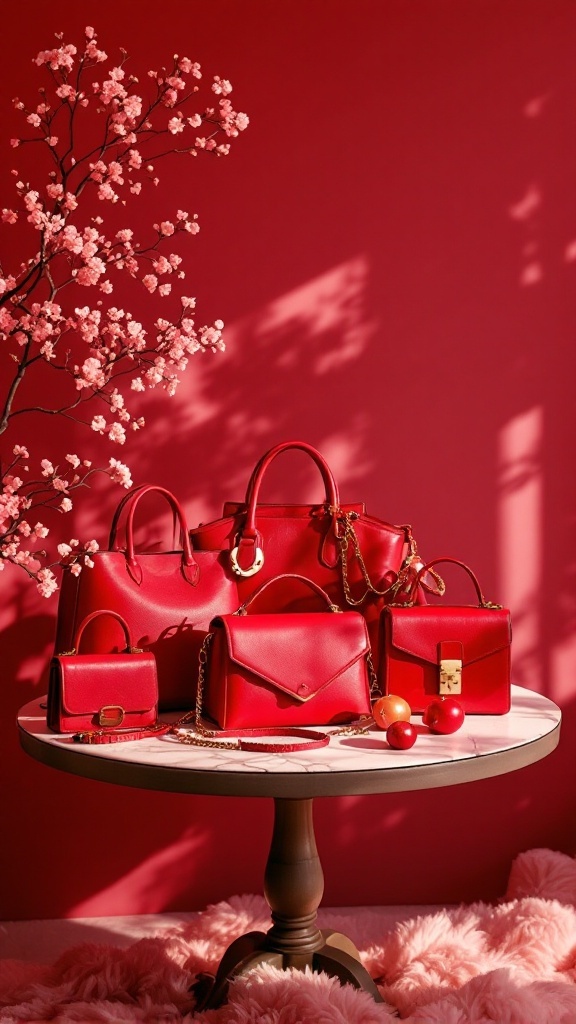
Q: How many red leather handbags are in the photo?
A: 5